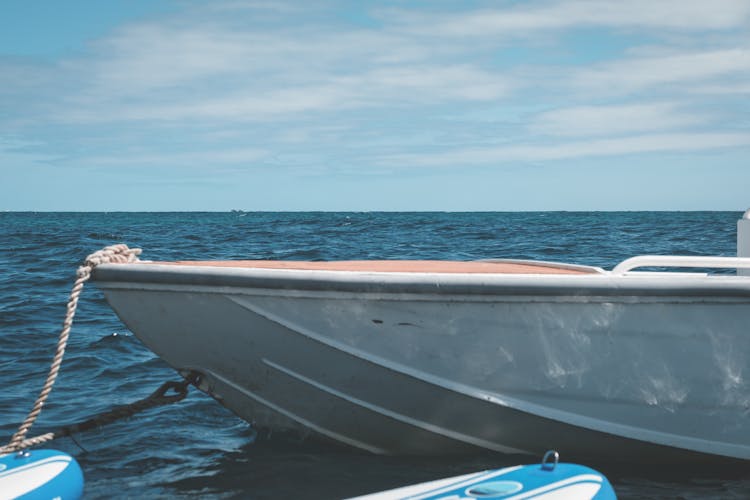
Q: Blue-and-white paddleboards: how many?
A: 2